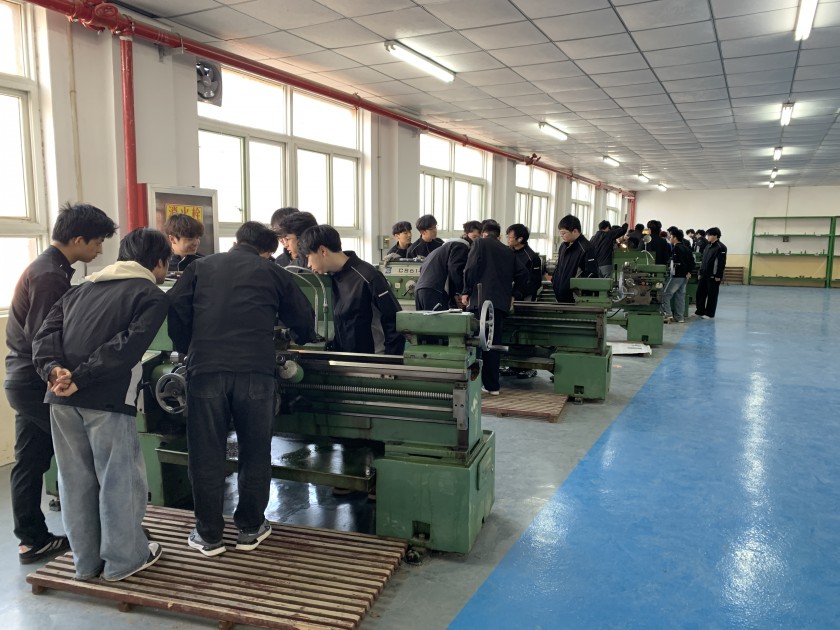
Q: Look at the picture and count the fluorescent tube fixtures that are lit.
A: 10